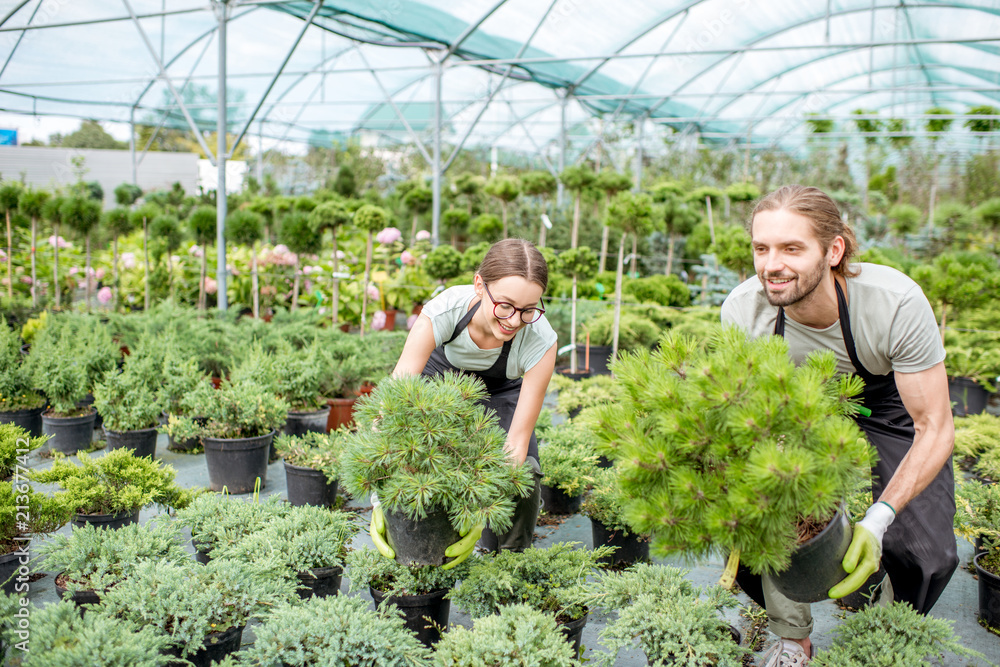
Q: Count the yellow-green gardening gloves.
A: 3